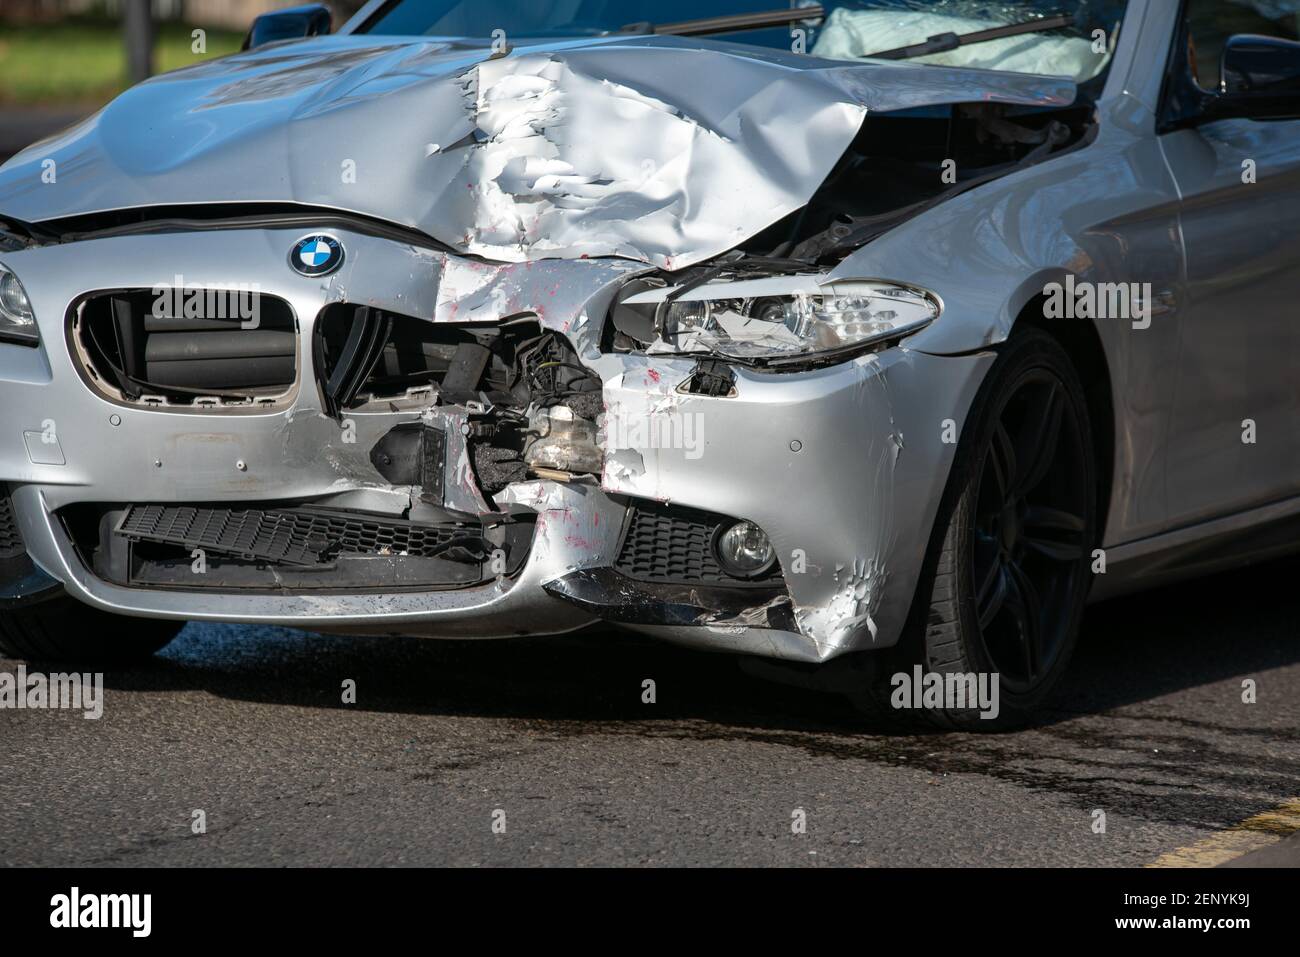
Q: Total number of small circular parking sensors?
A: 2